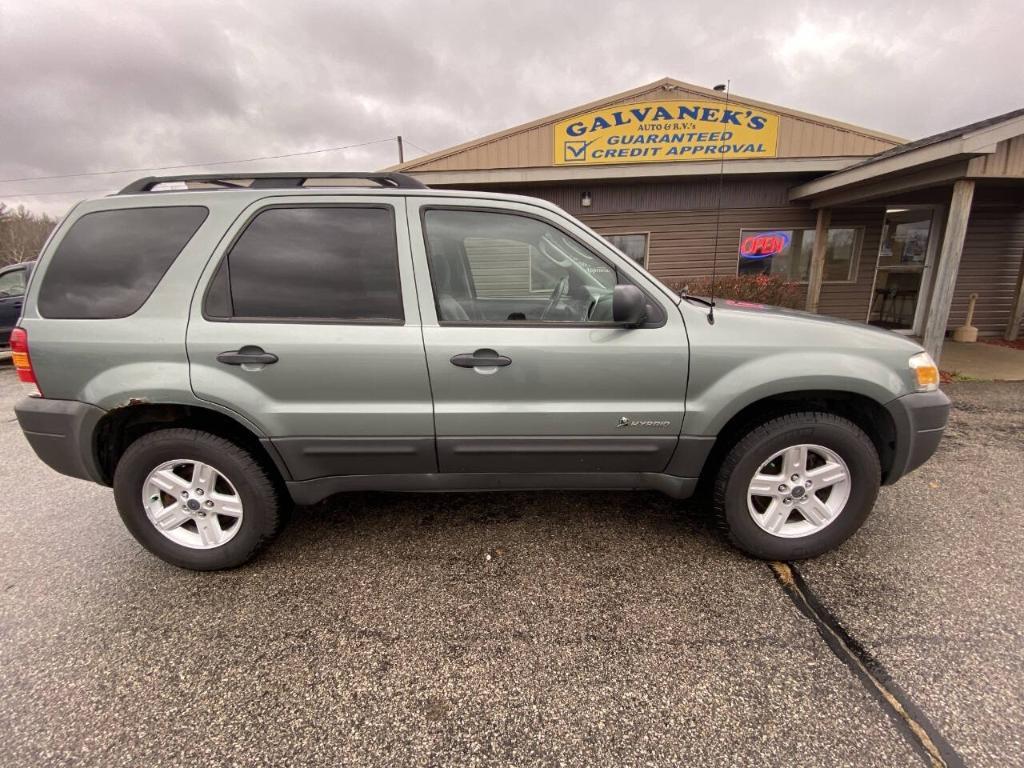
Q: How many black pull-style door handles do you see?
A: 2